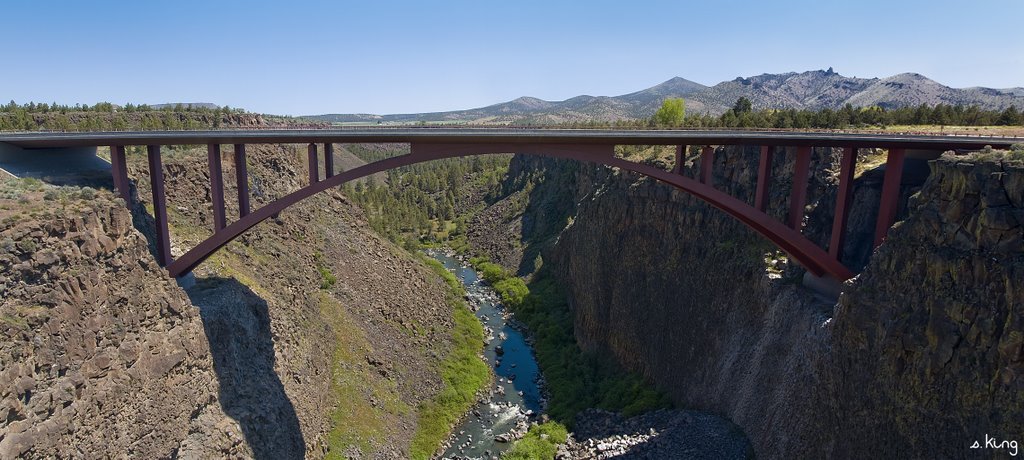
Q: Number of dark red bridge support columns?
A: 12